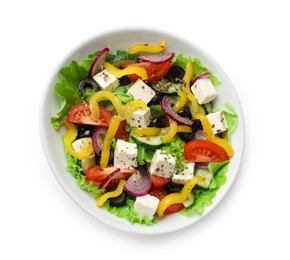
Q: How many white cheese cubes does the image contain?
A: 10